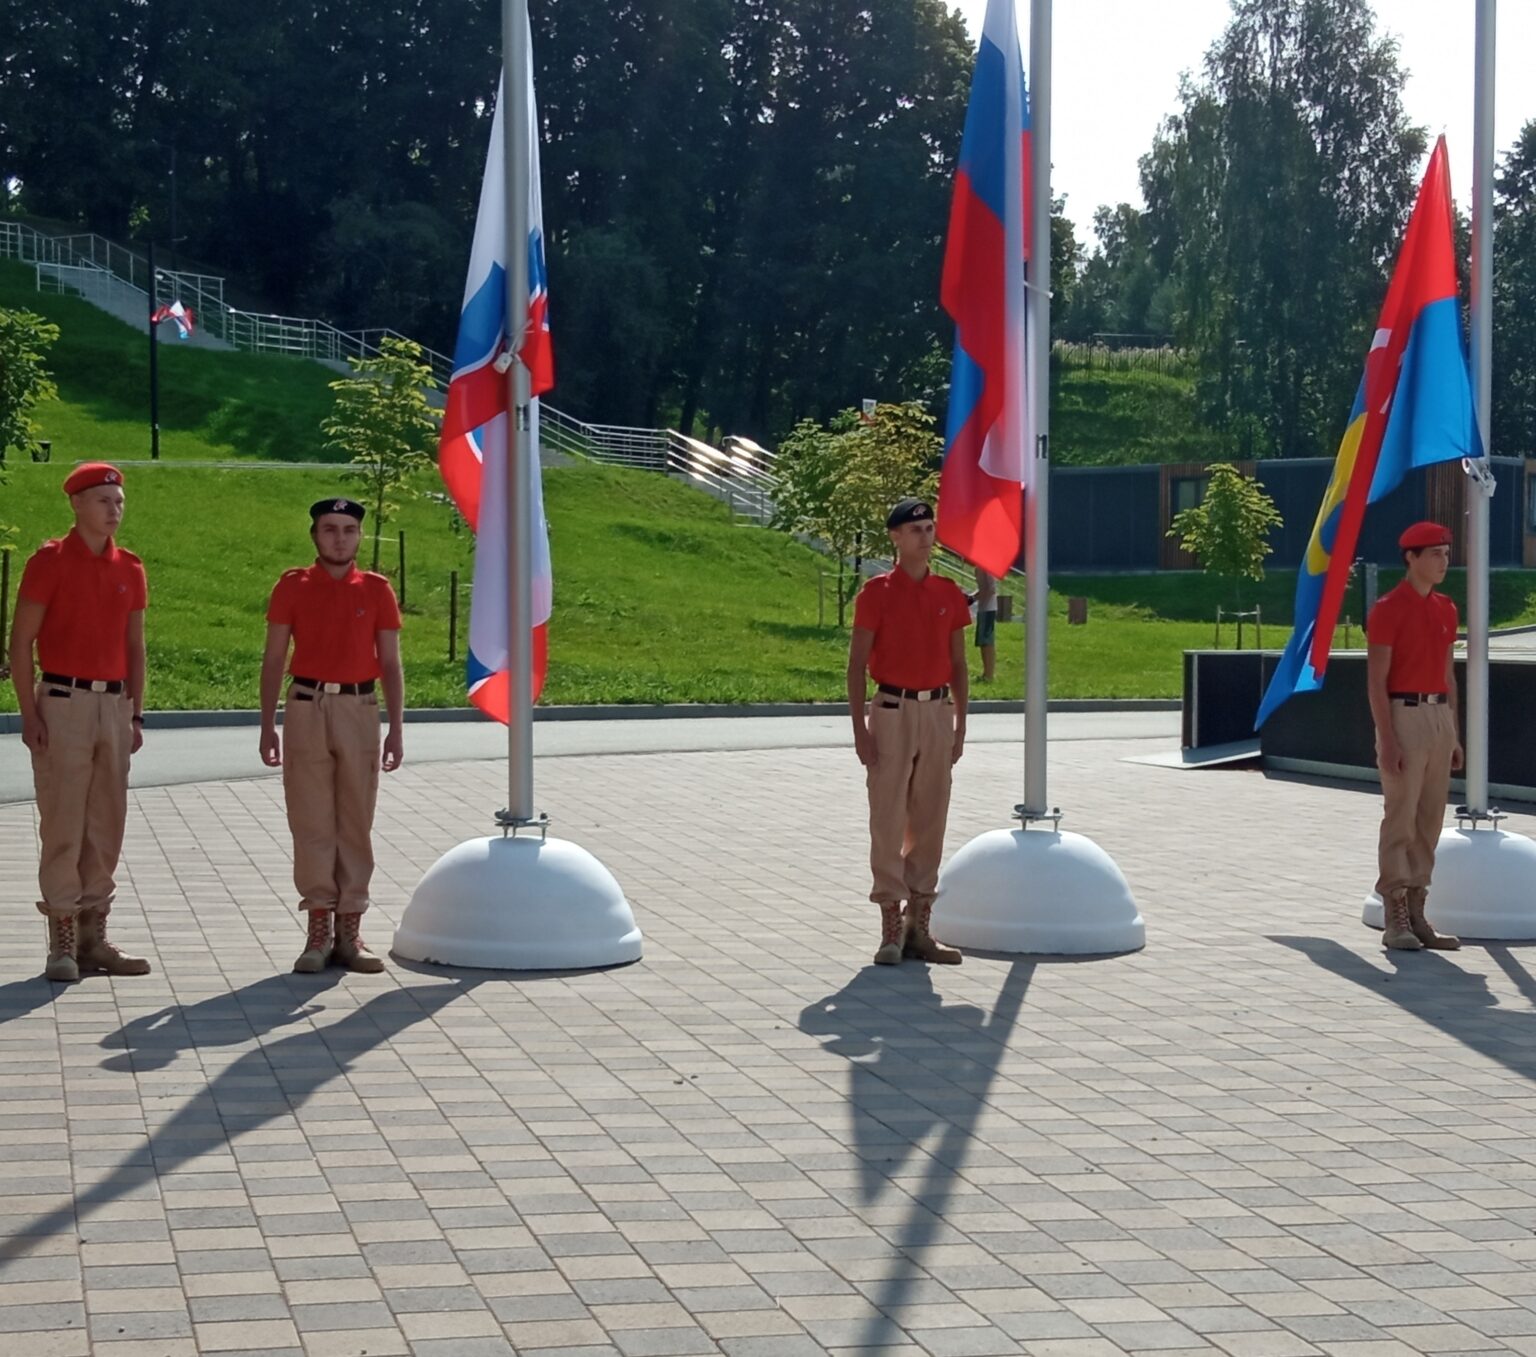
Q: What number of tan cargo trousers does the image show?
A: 4